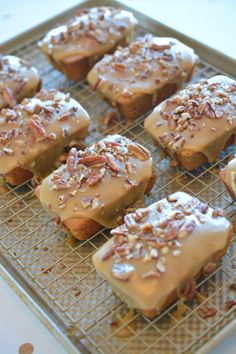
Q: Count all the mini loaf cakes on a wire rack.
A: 8